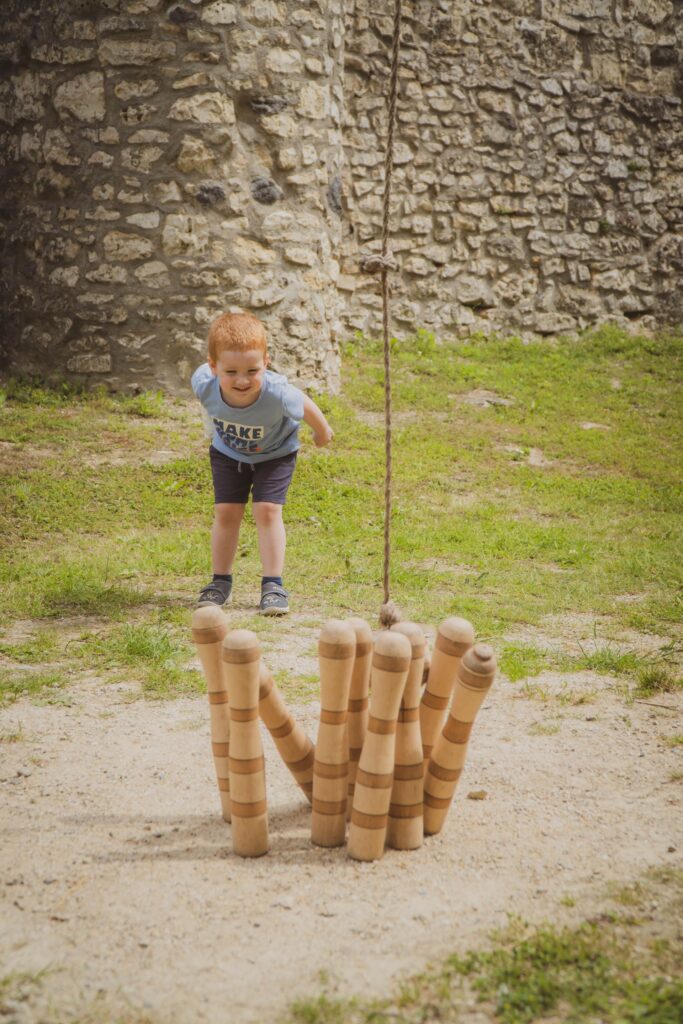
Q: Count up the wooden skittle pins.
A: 9